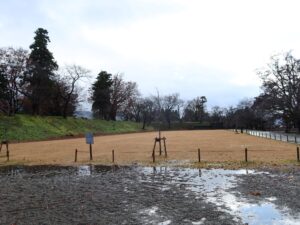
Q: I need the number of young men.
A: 0